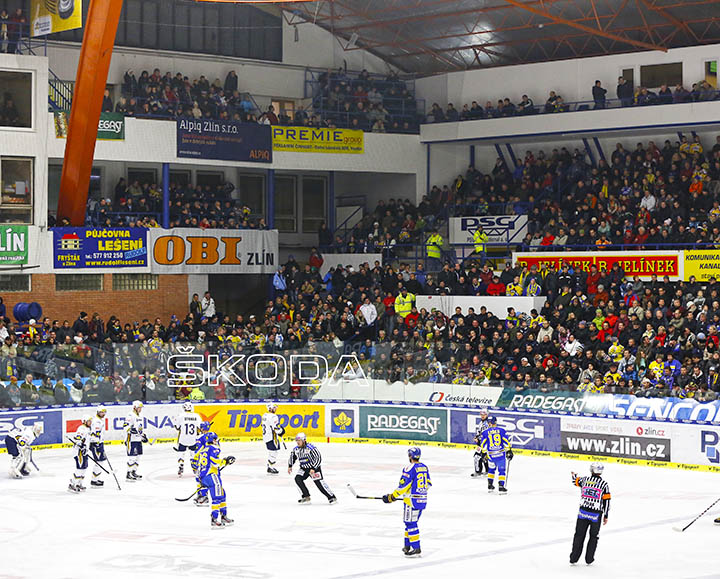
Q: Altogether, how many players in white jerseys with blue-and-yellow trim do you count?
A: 6